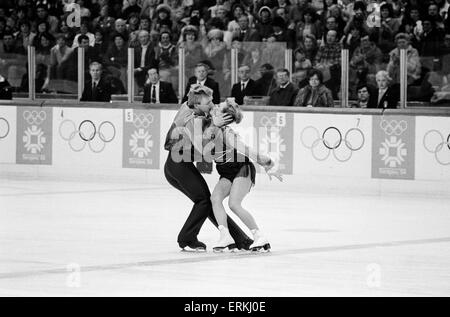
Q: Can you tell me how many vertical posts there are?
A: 8